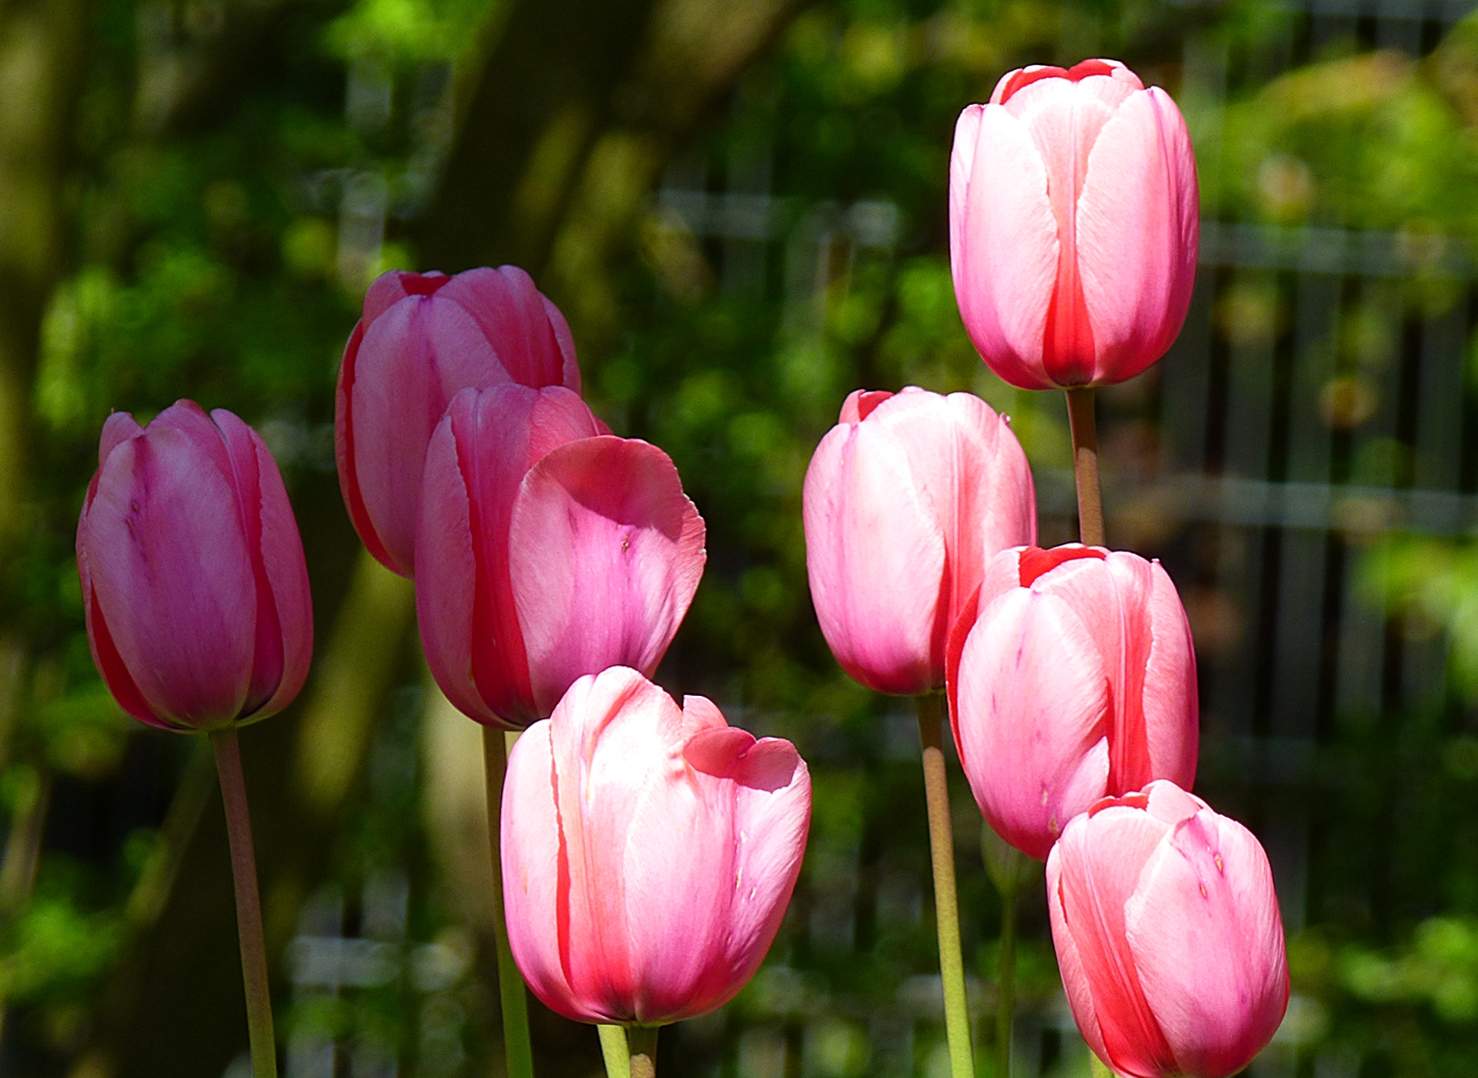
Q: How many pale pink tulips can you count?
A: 5